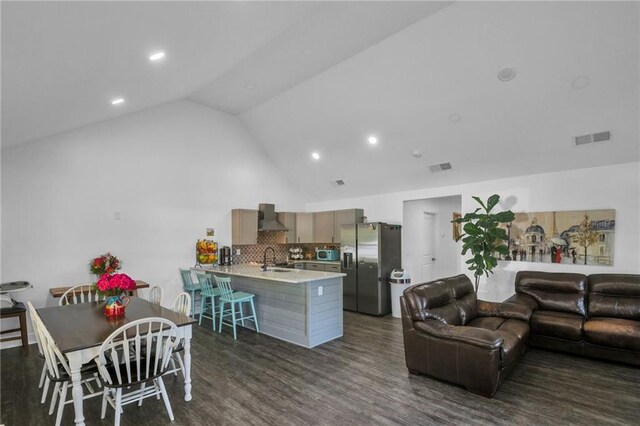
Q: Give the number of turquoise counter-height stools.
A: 3